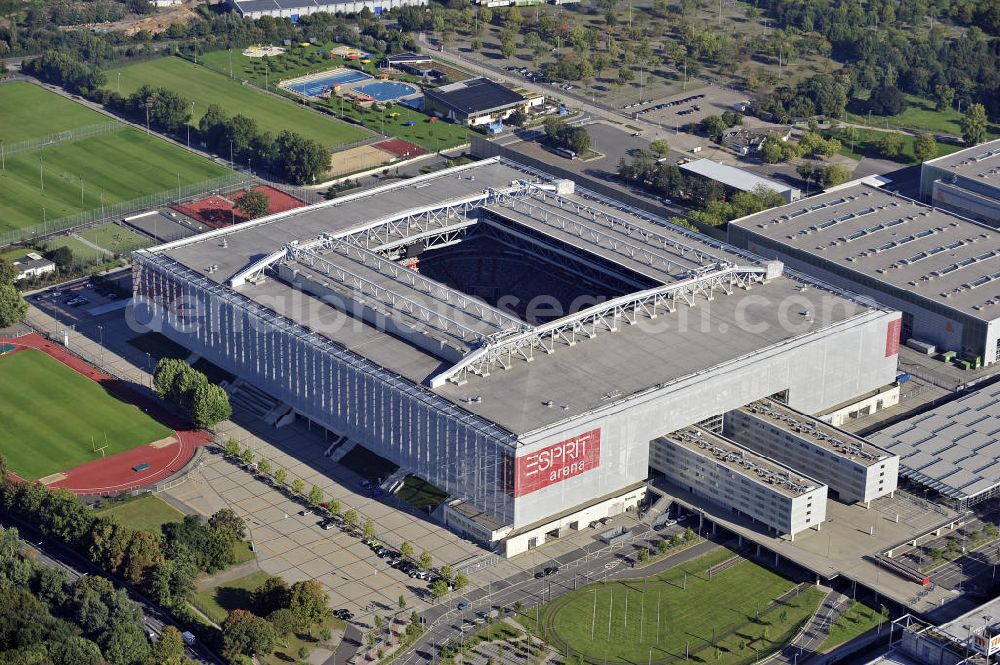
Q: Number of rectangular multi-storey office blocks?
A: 2